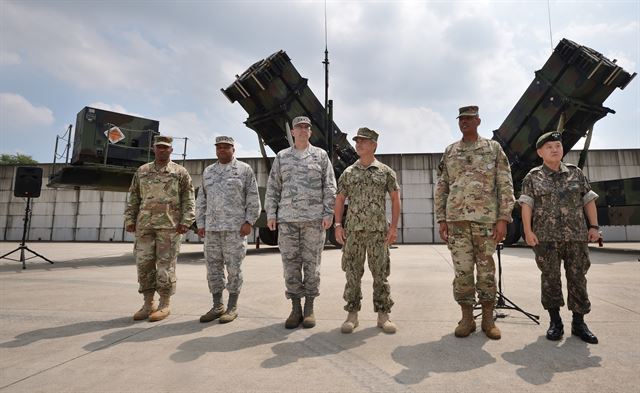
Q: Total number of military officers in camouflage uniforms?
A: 6